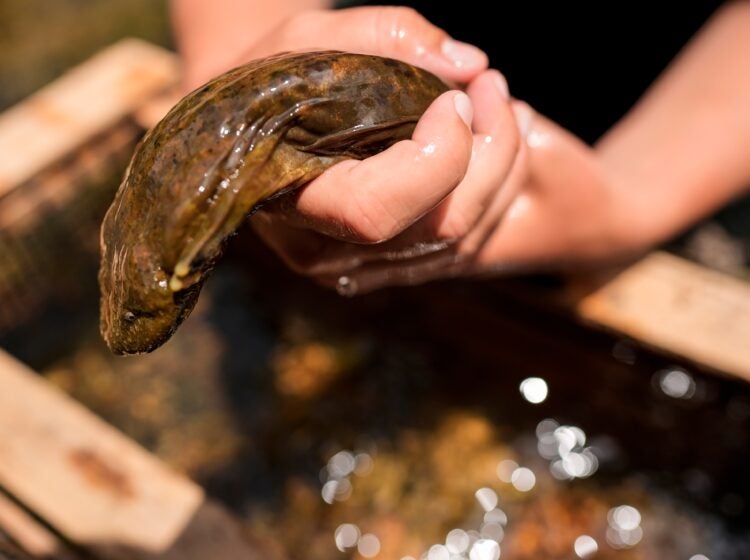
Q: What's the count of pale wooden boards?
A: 3